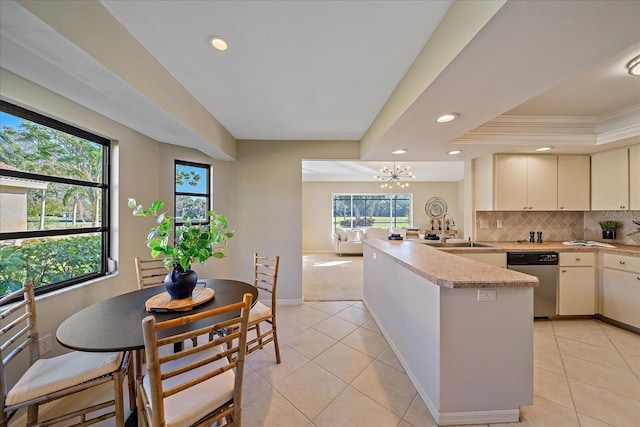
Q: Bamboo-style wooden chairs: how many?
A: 4